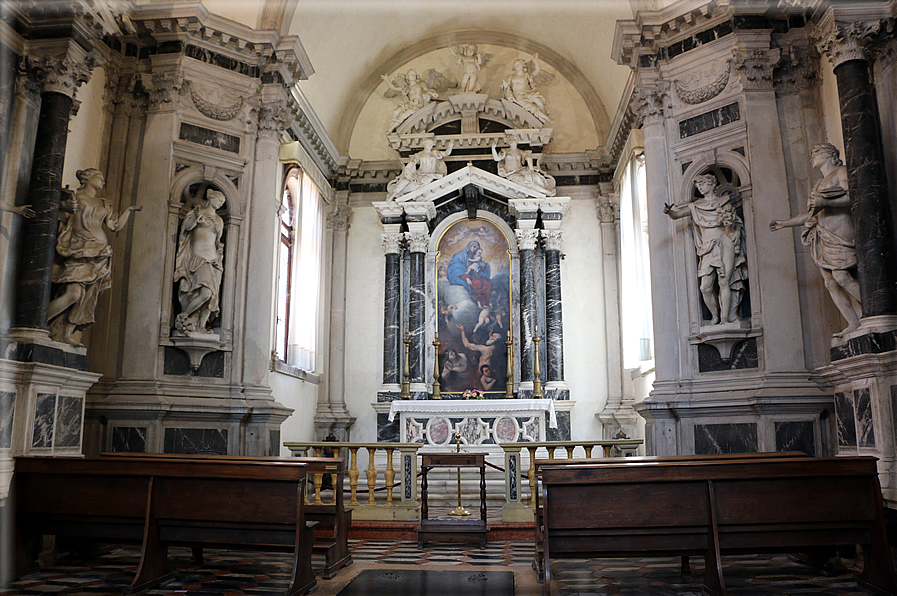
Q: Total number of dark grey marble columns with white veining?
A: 6